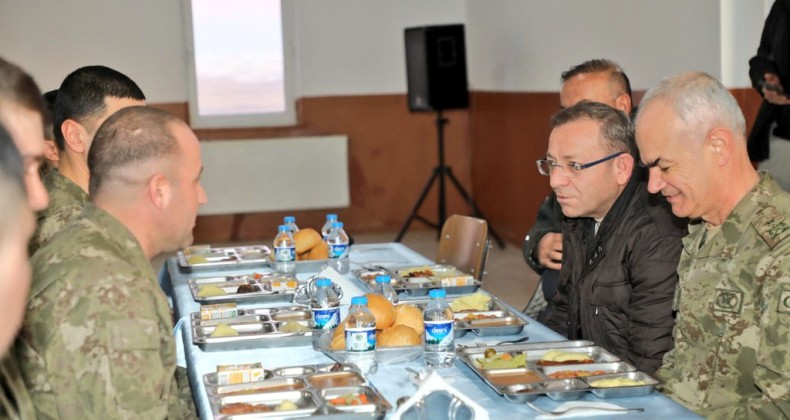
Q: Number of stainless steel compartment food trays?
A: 7